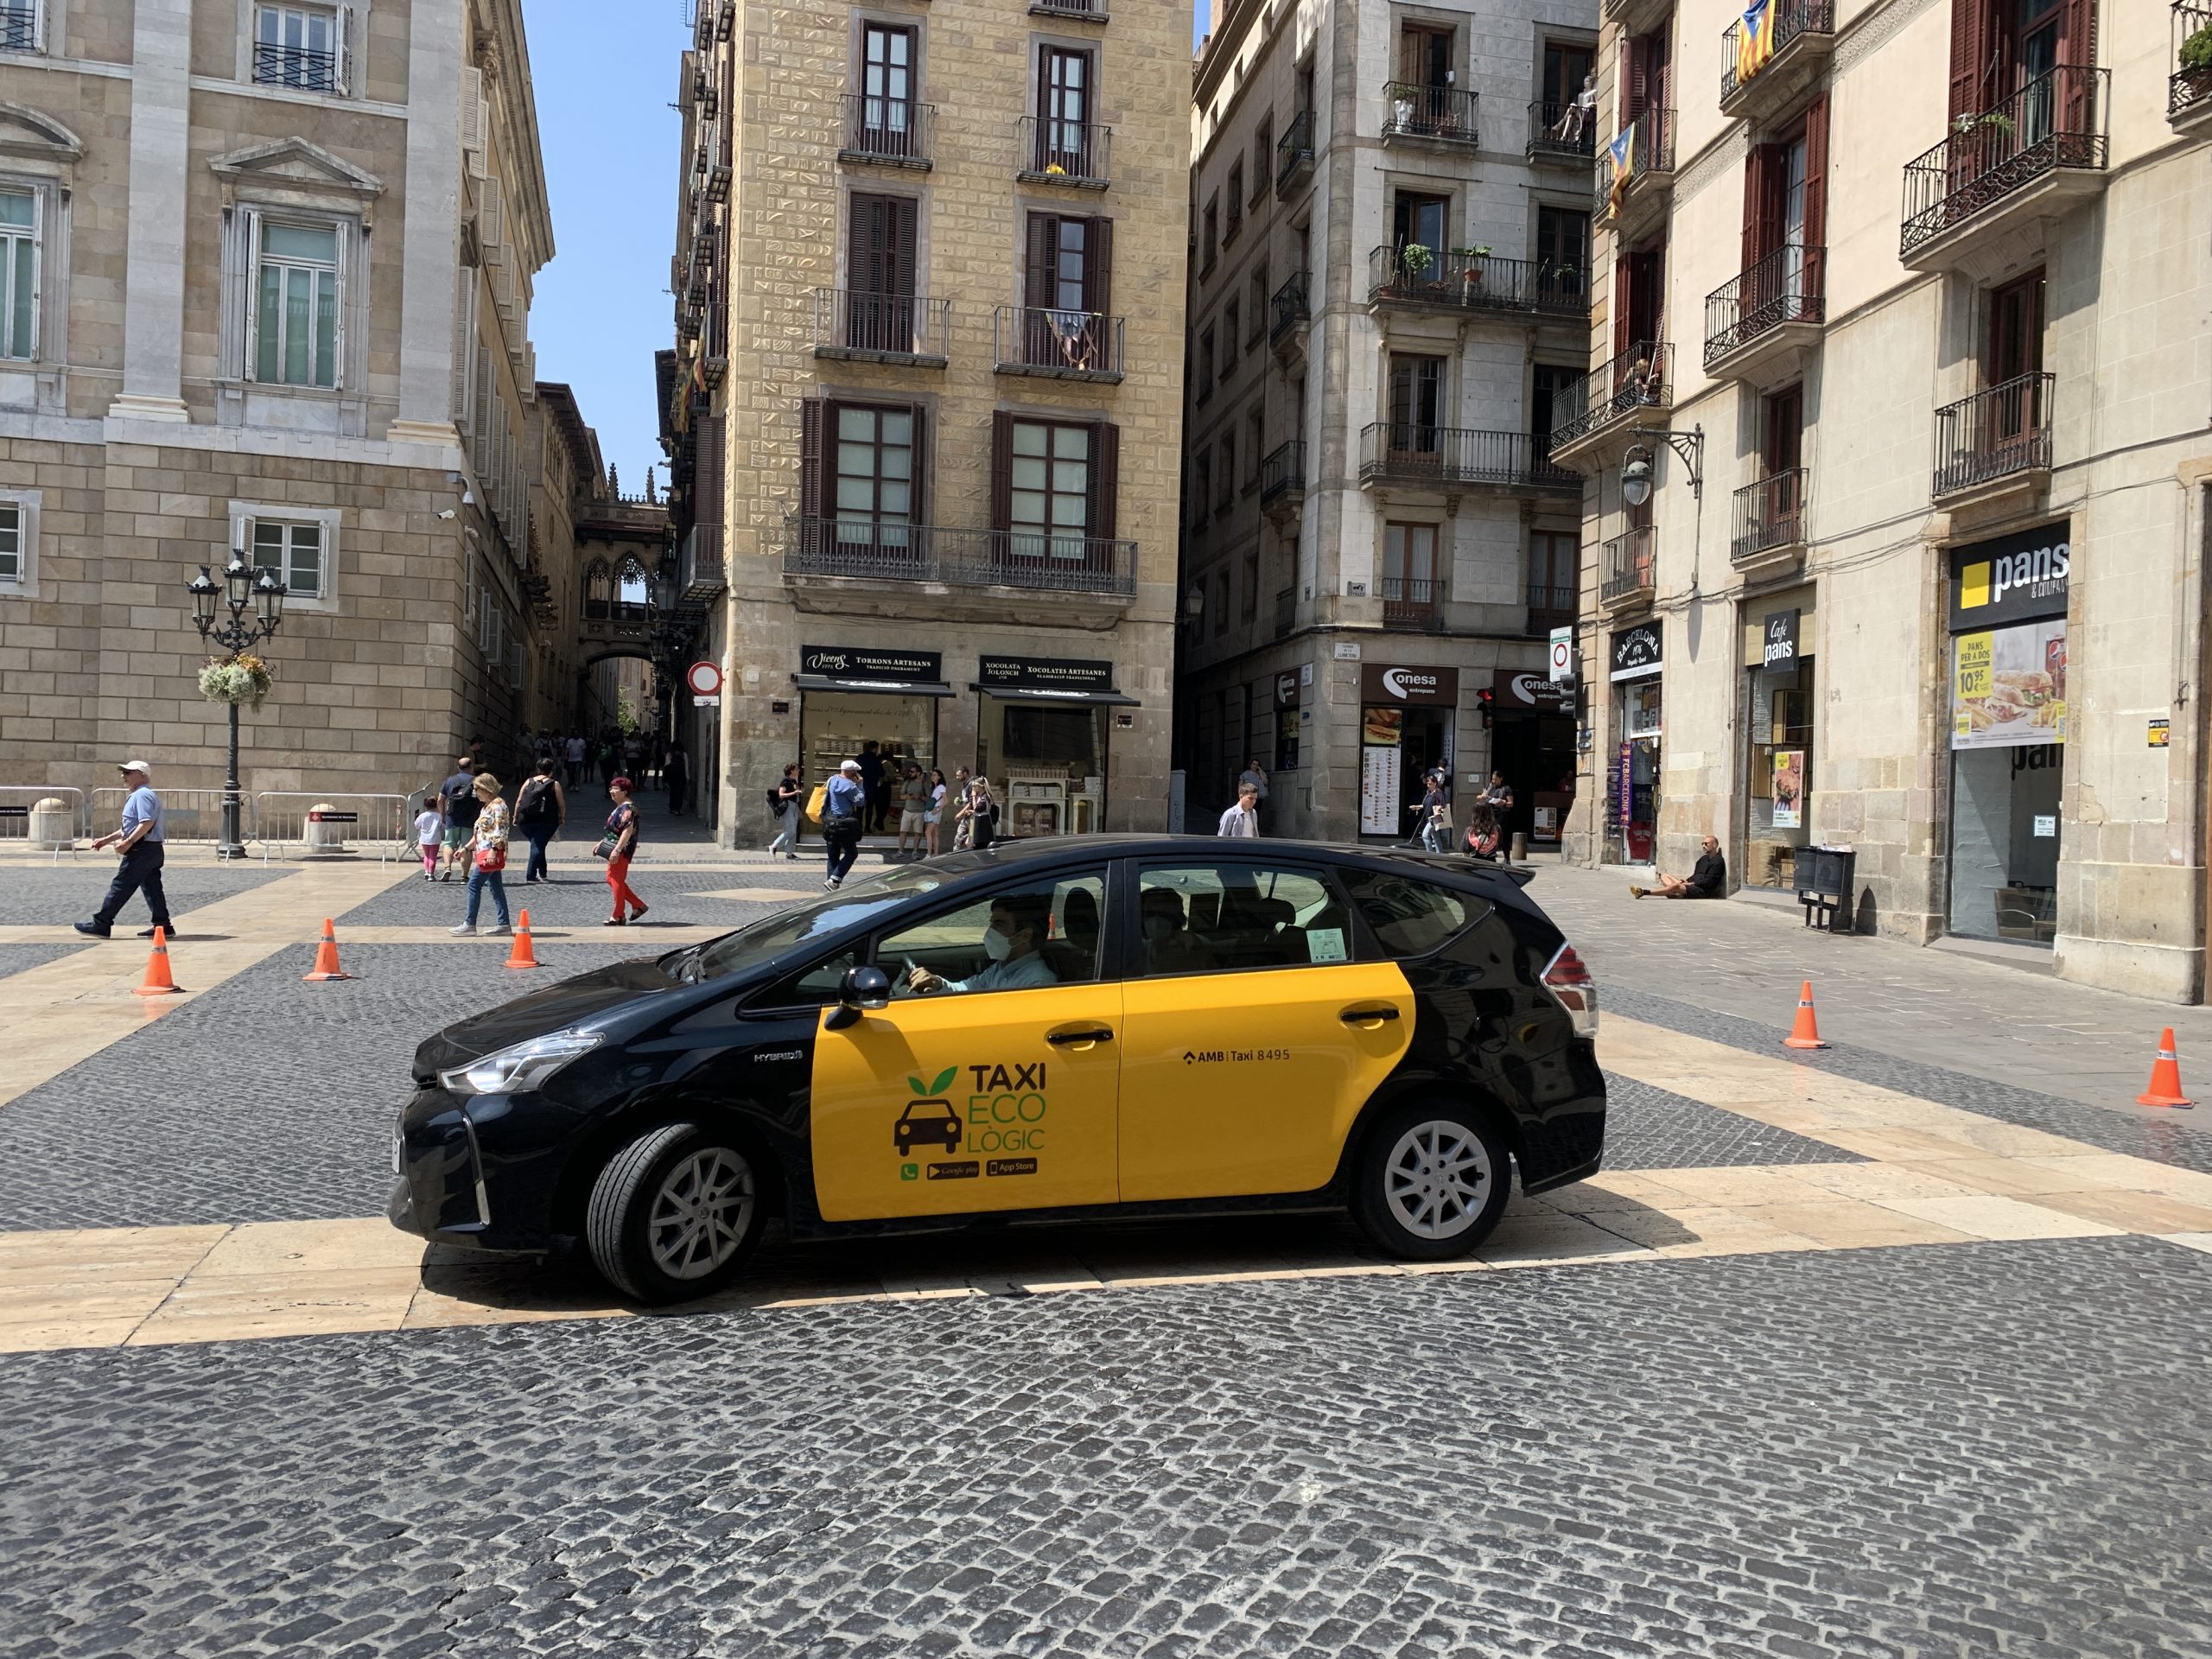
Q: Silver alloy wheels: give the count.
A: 2